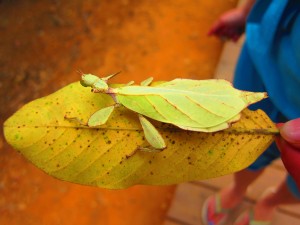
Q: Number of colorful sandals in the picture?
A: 2